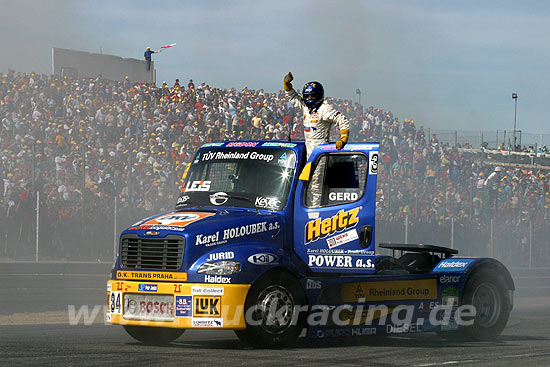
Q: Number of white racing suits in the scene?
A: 1